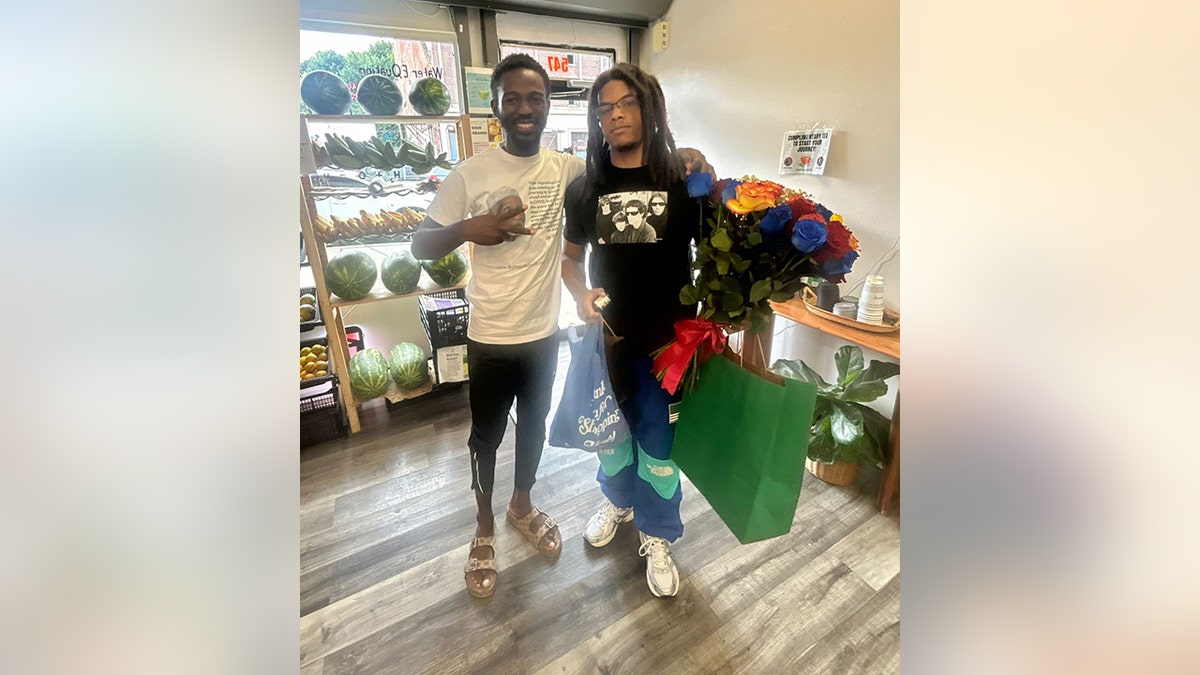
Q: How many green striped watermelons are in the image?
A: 8